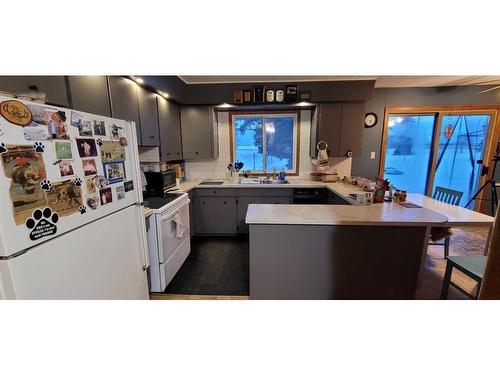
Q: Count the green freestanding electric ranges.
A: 0